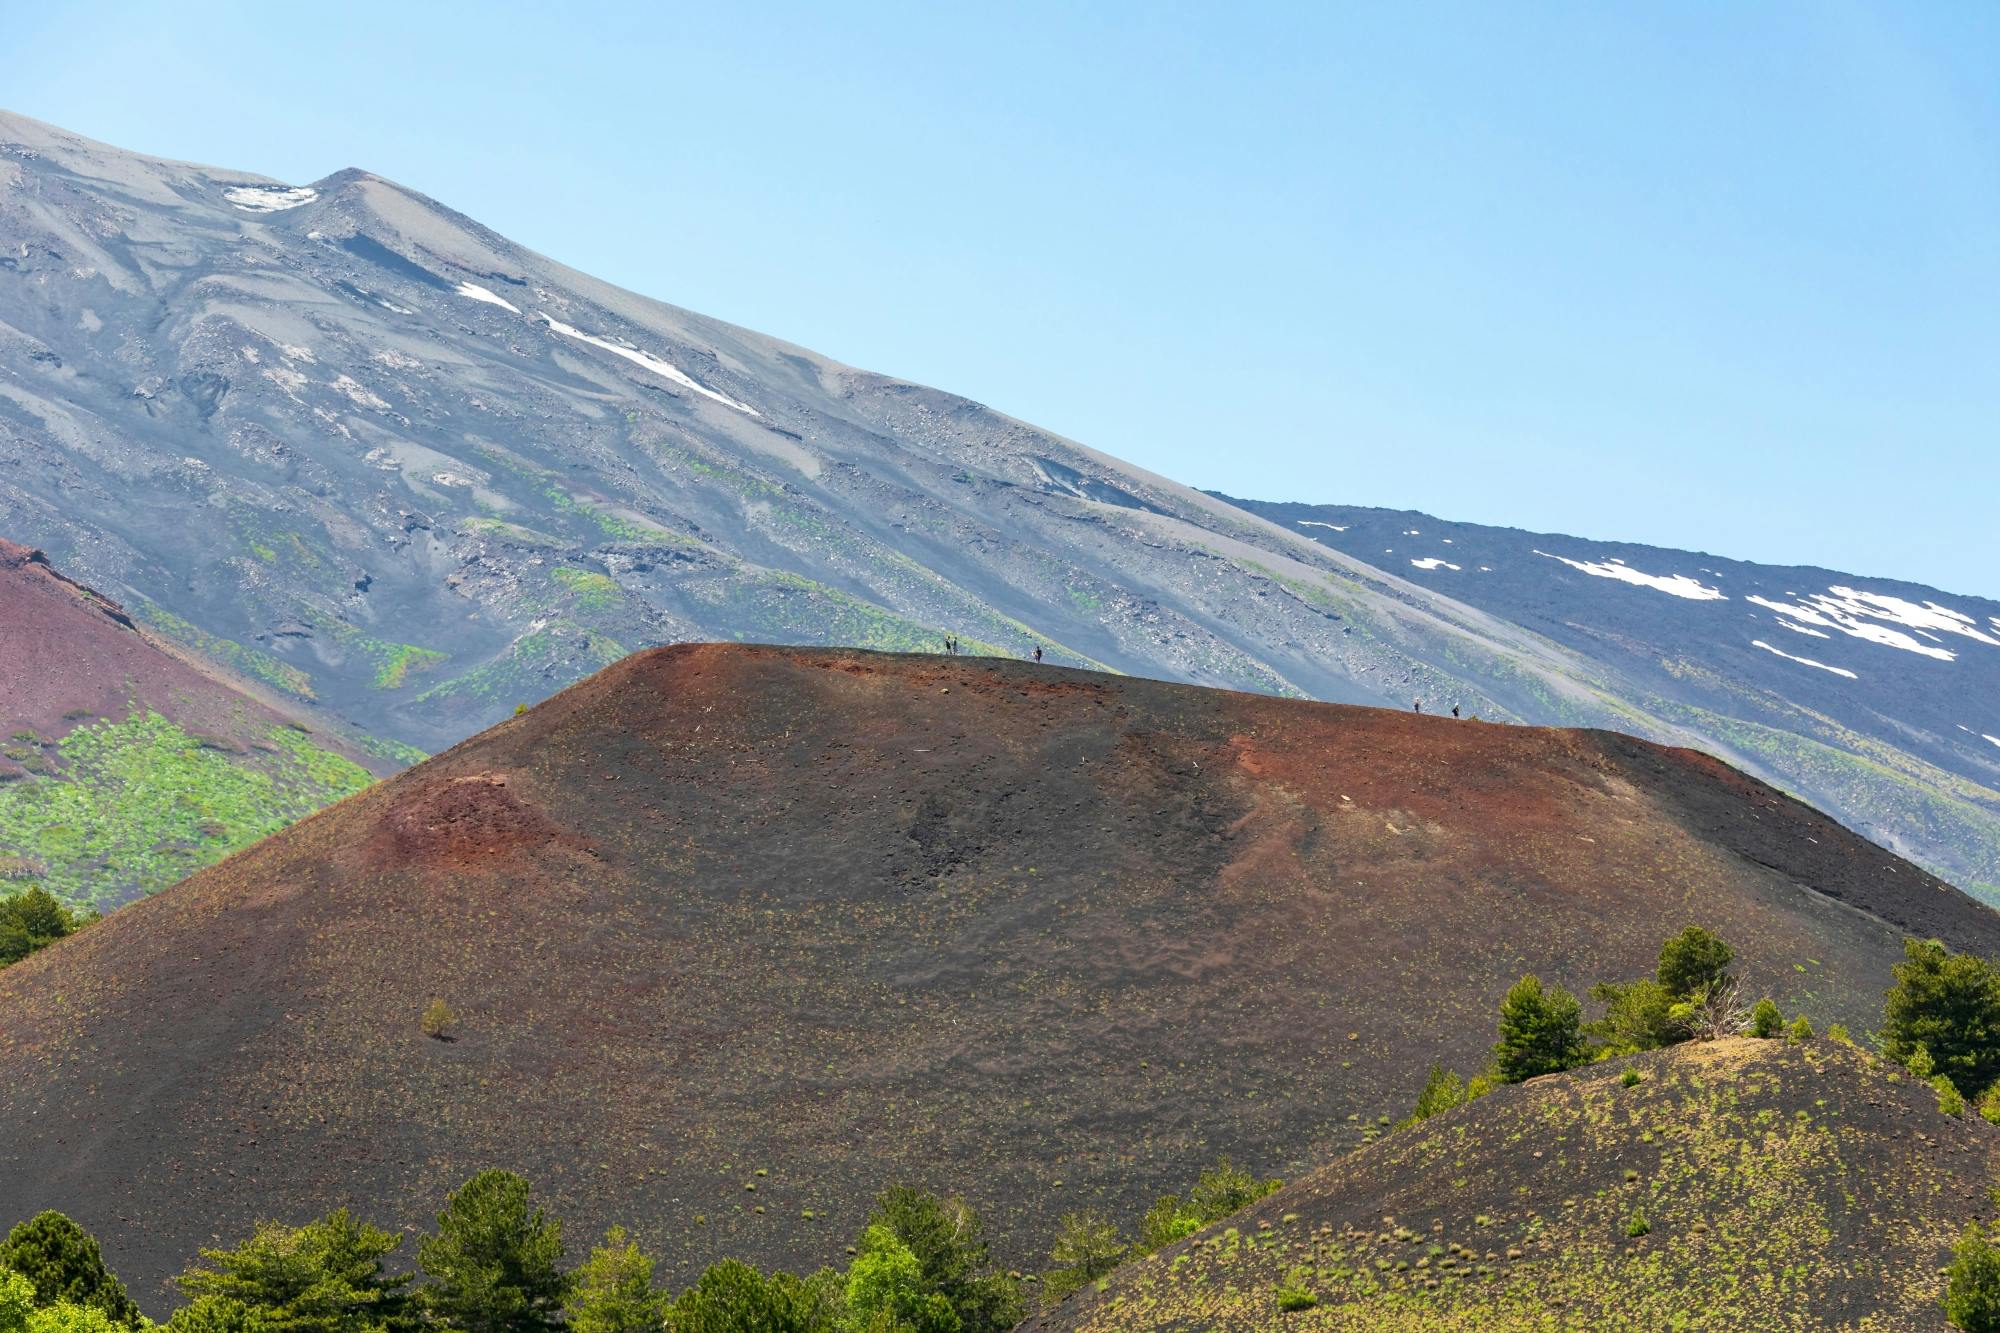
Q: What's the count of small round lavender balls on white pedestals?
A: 0